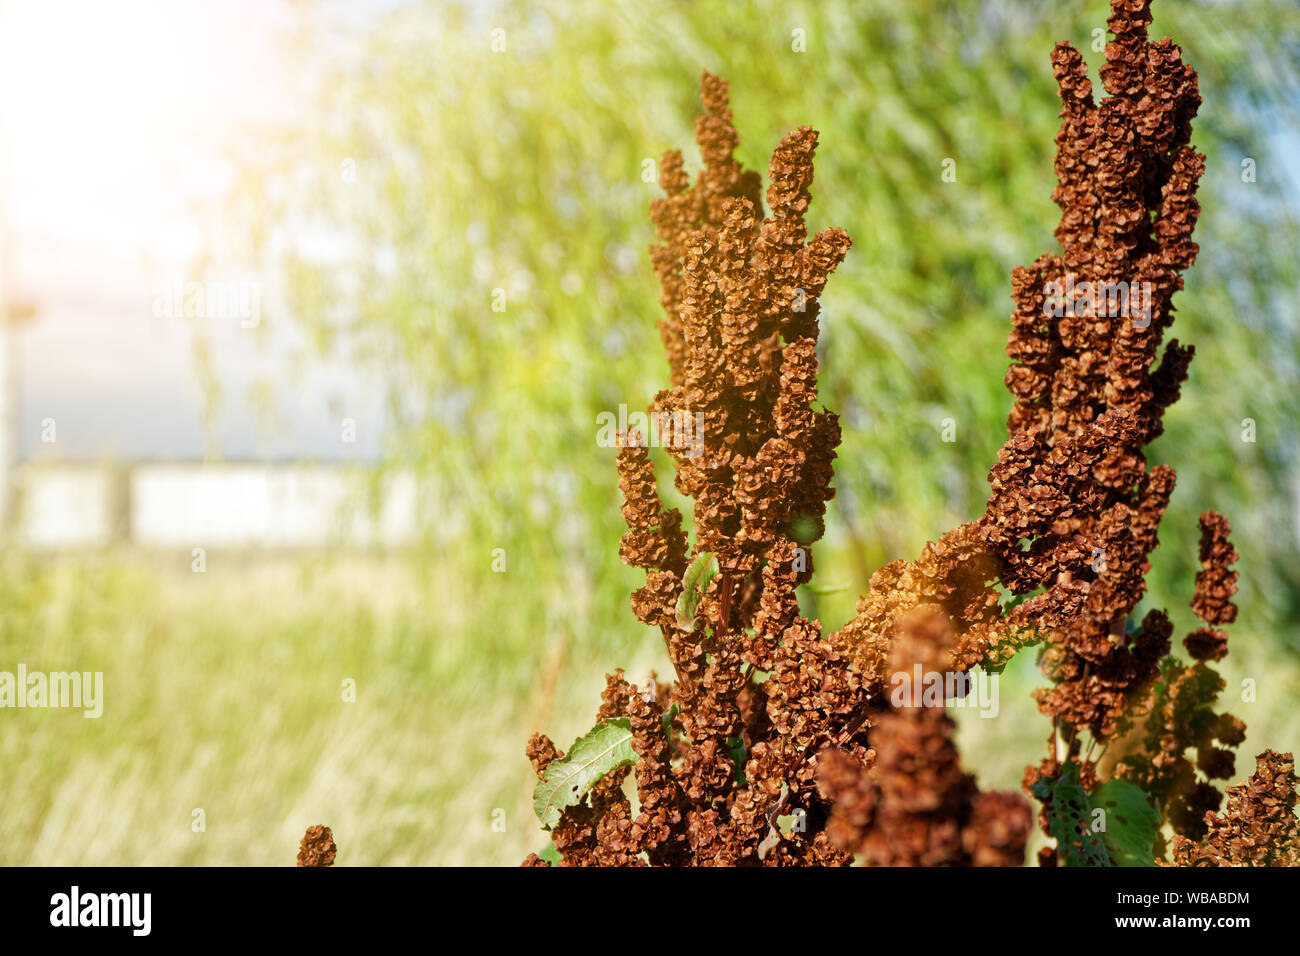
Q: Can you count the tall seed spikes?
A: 2